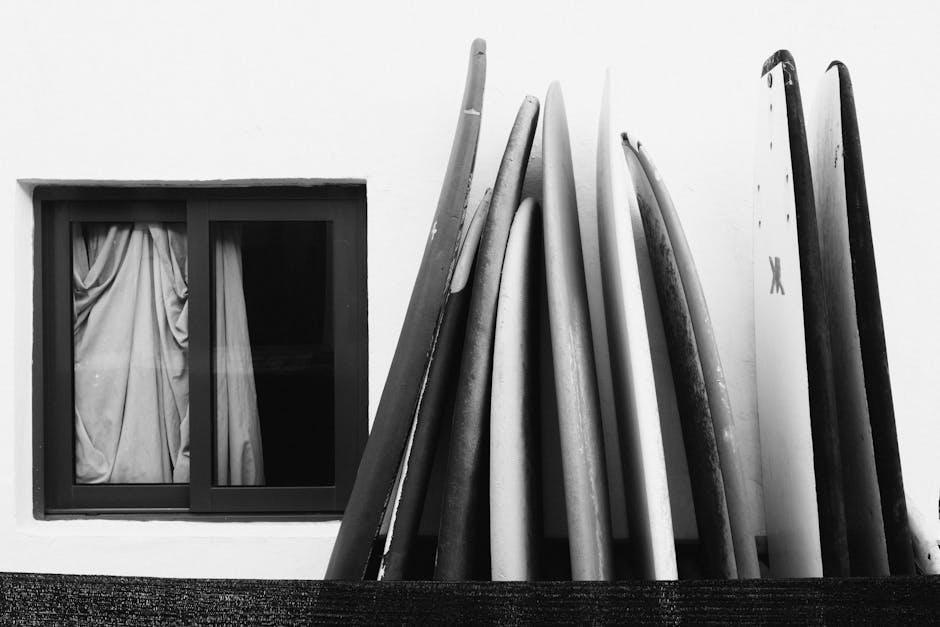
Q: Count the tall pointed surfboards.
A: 10